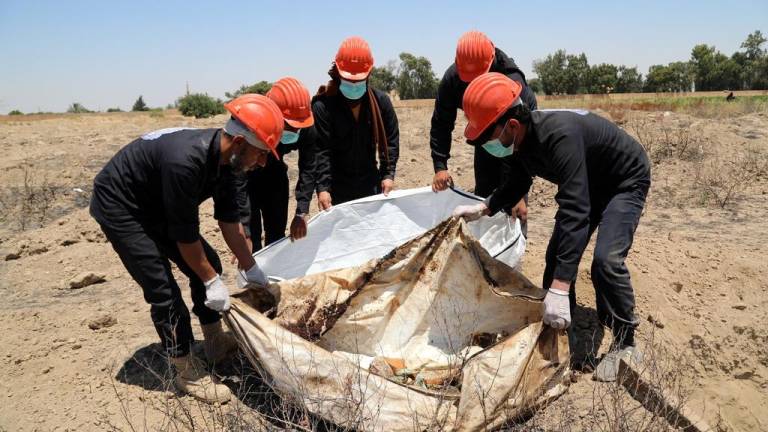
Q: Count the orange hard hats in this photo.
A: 5